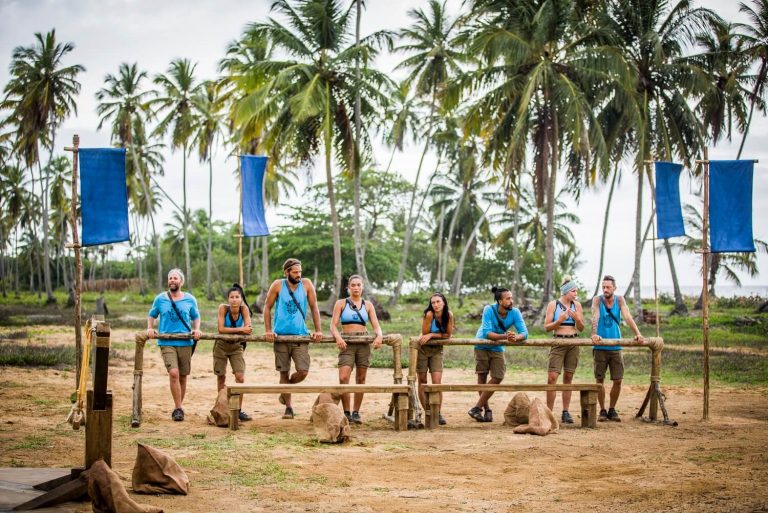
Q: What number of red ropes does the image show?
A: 0